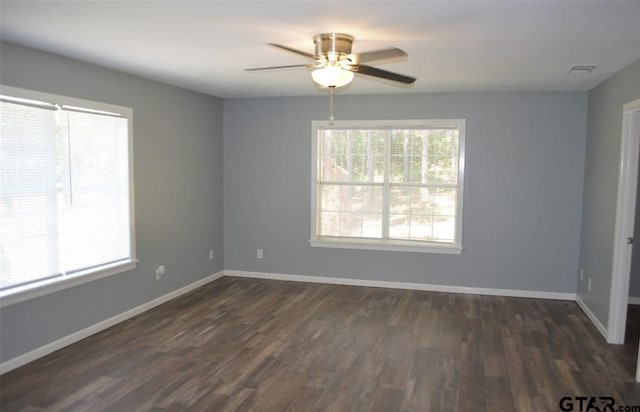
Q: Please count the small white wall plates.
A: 5